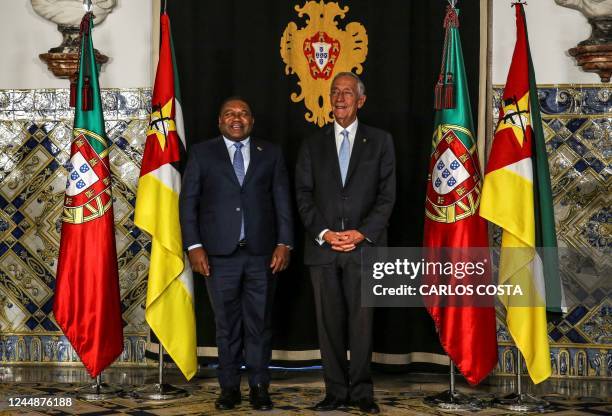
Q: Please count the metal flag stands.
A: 4